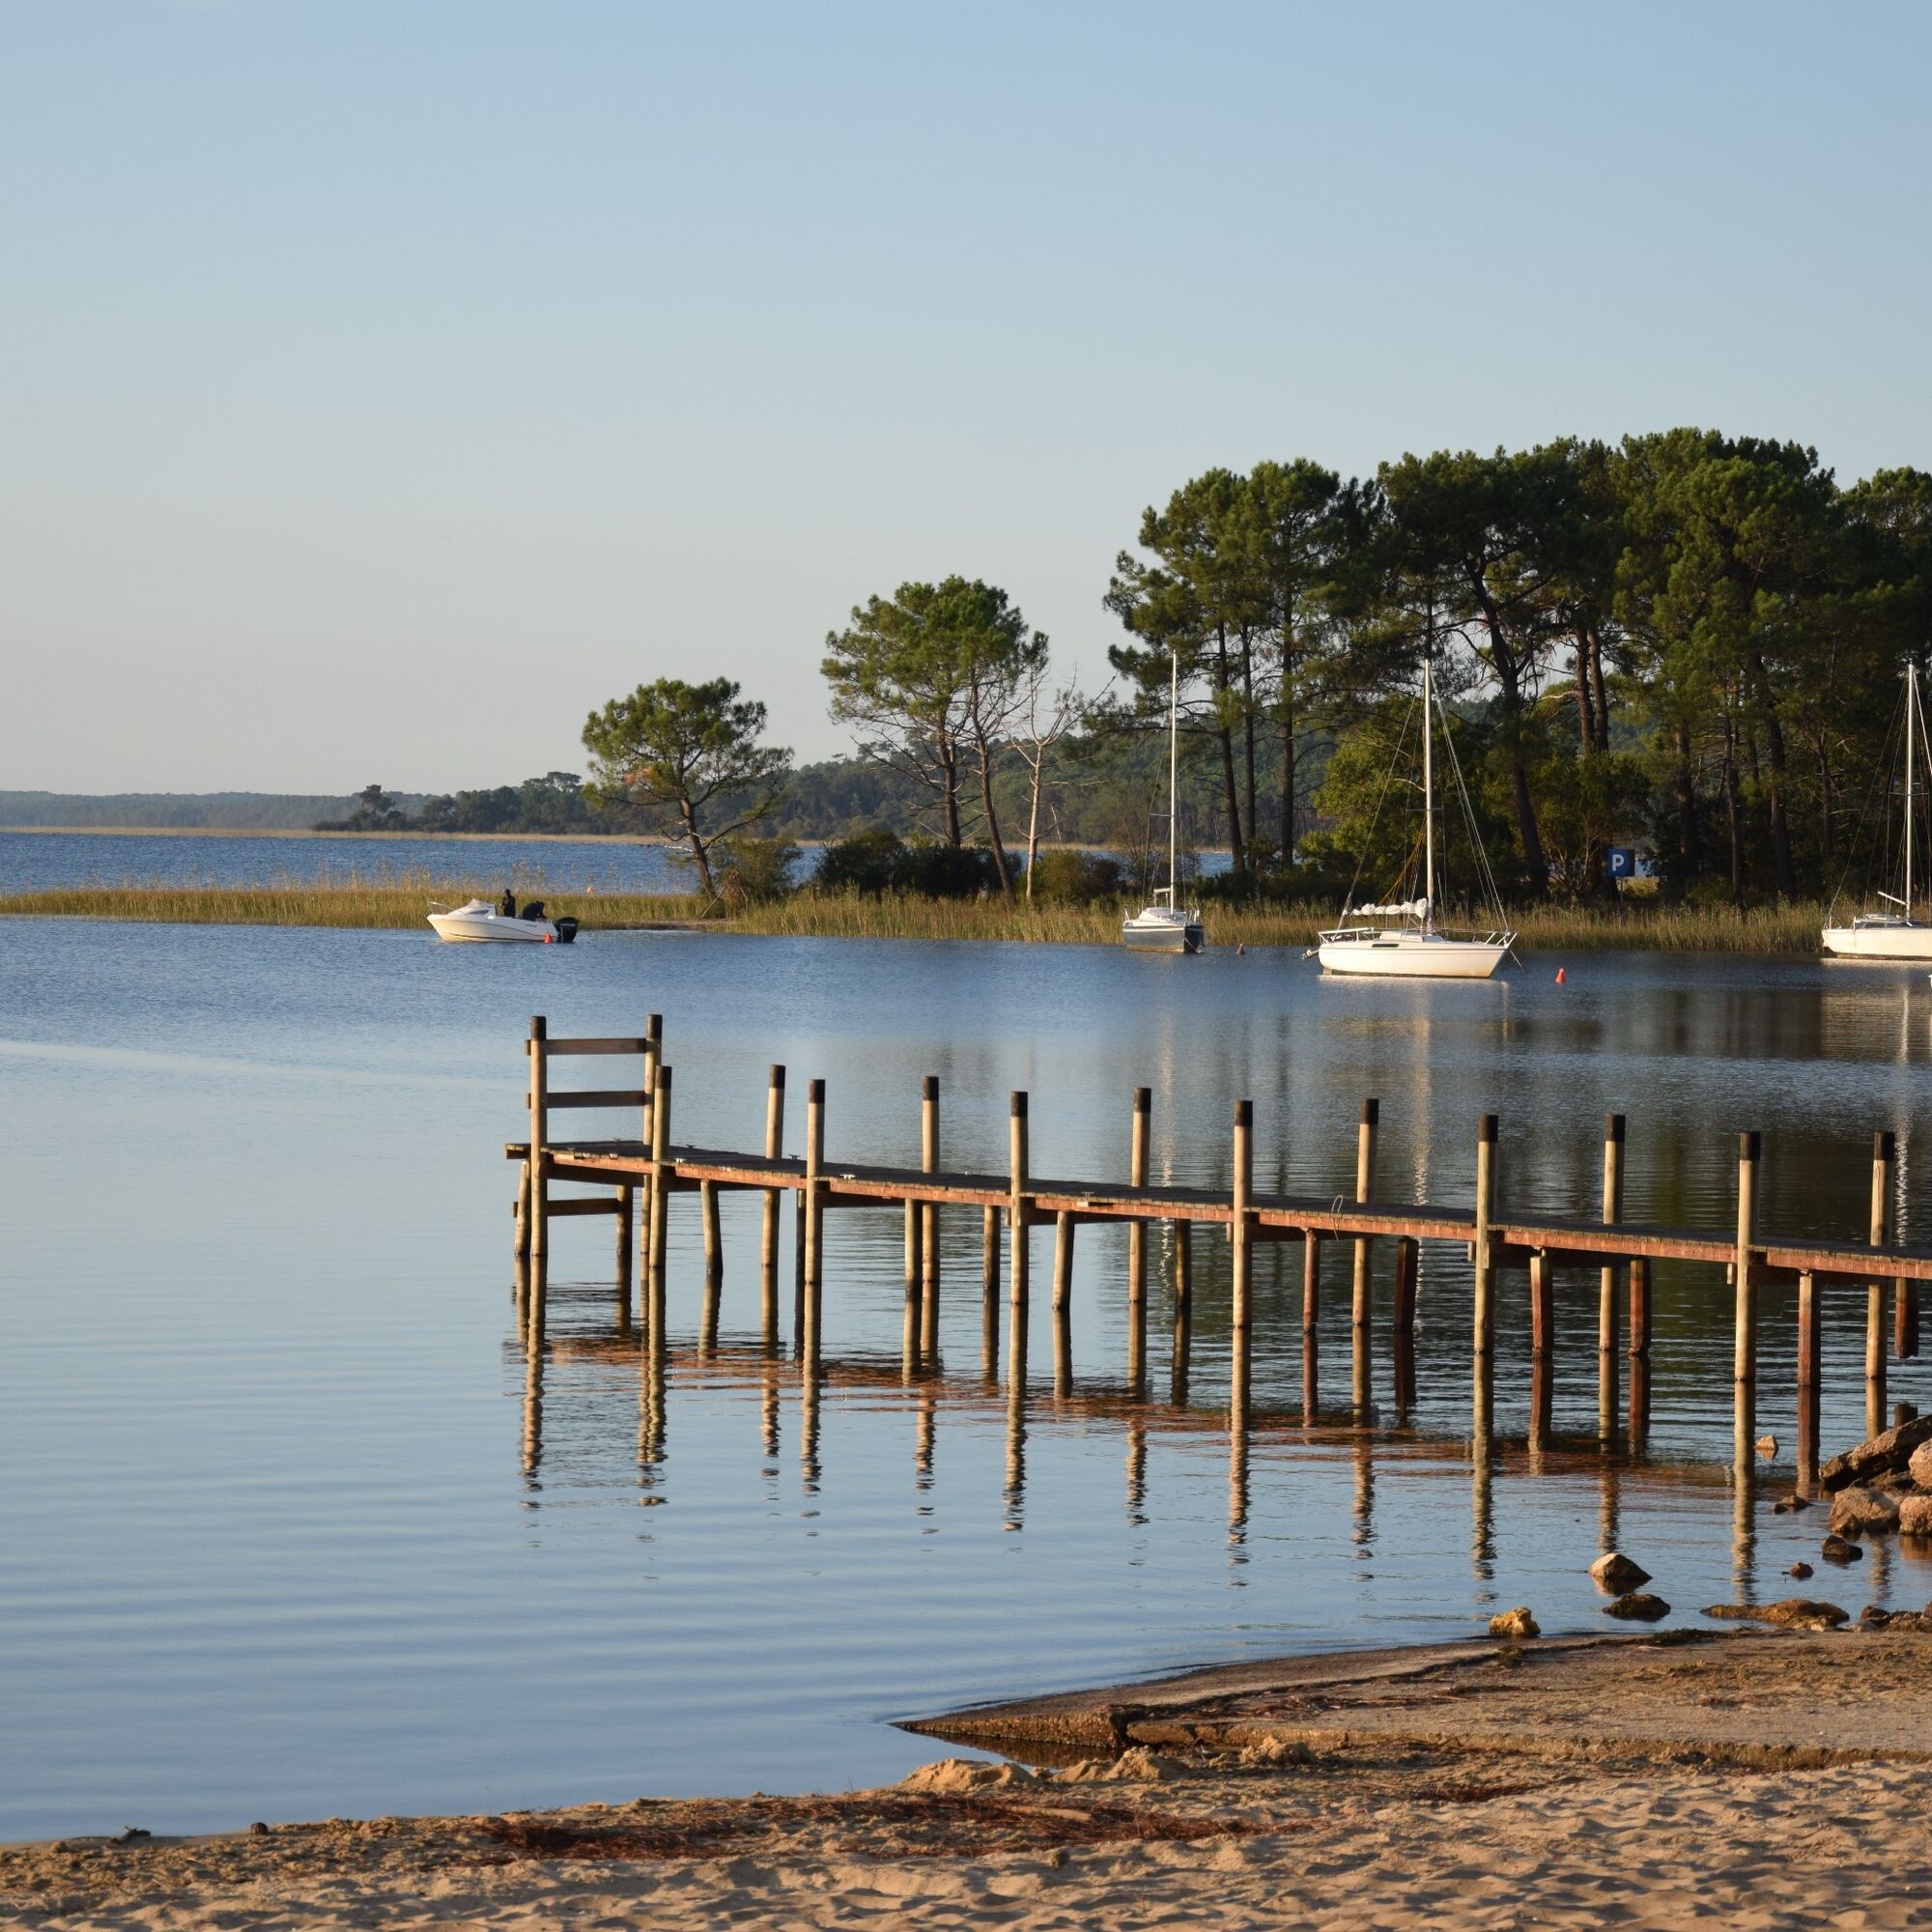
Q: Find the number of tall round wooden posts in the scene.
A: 14